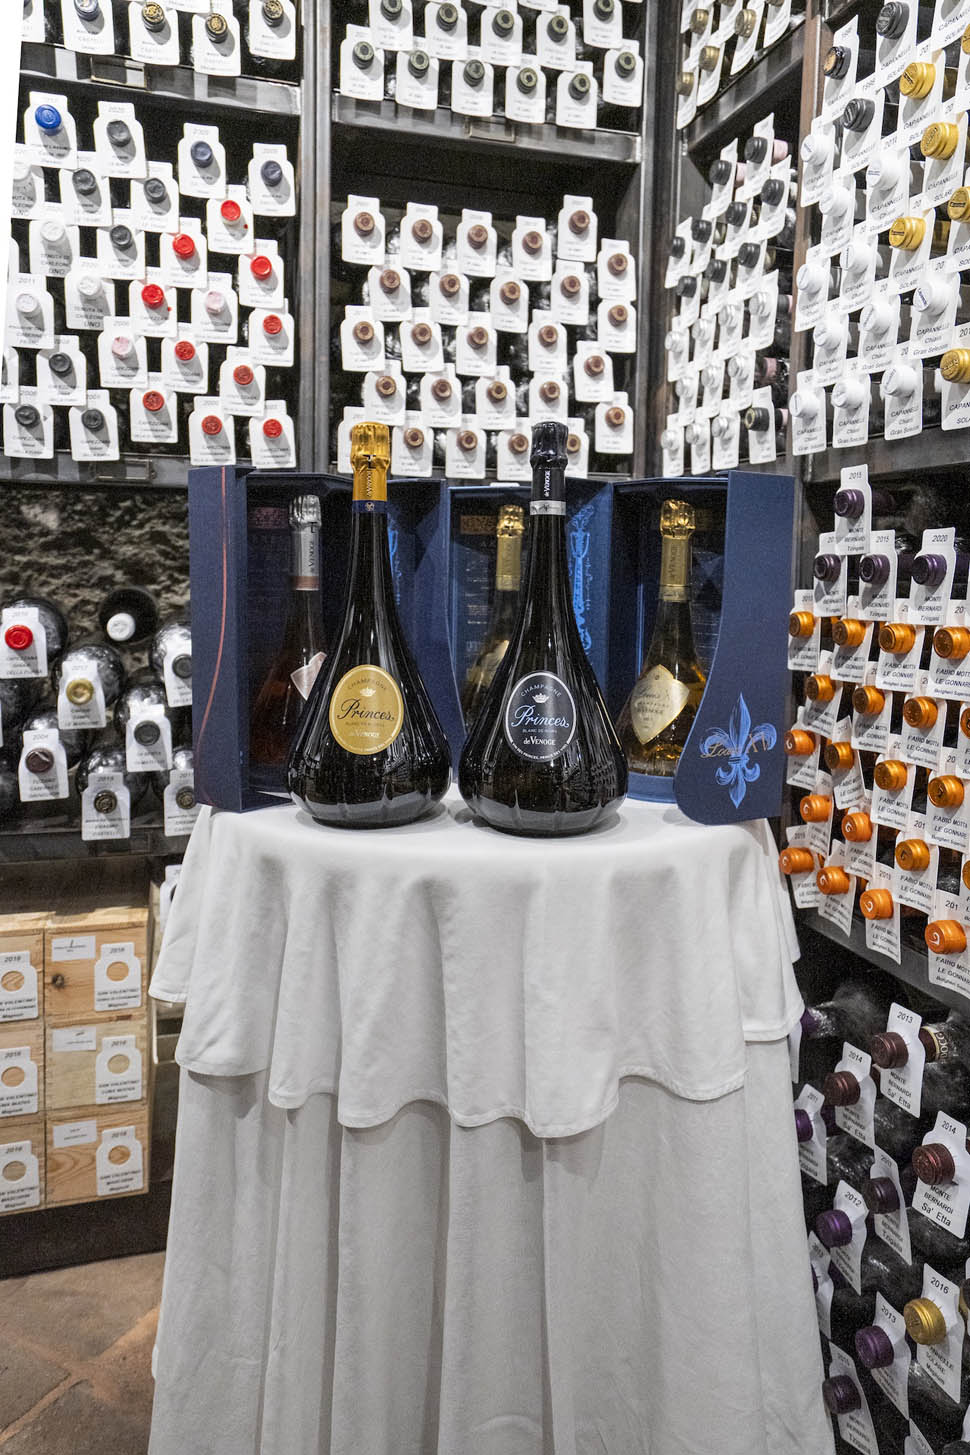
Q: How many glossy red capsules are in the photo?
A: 11